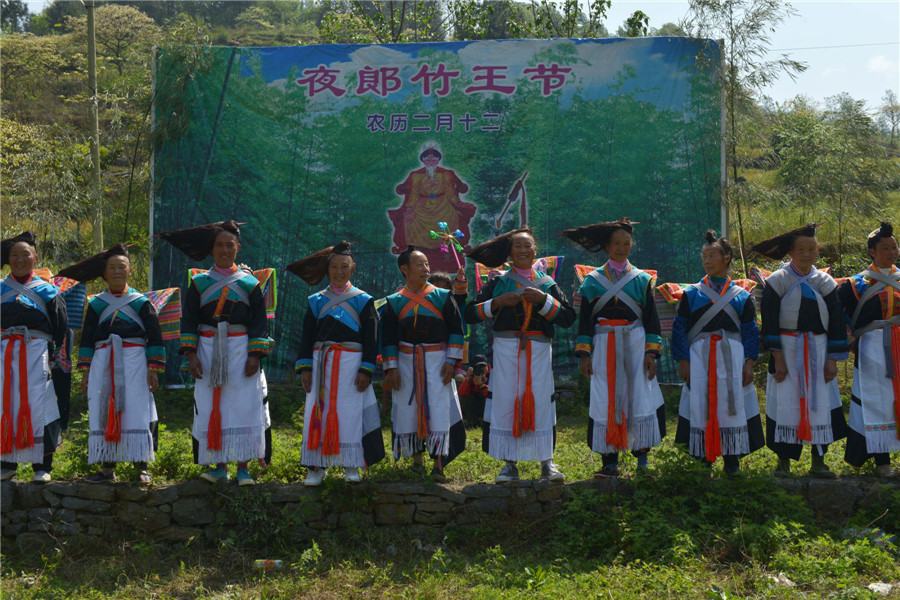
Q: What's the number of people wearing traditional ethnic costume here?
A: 10